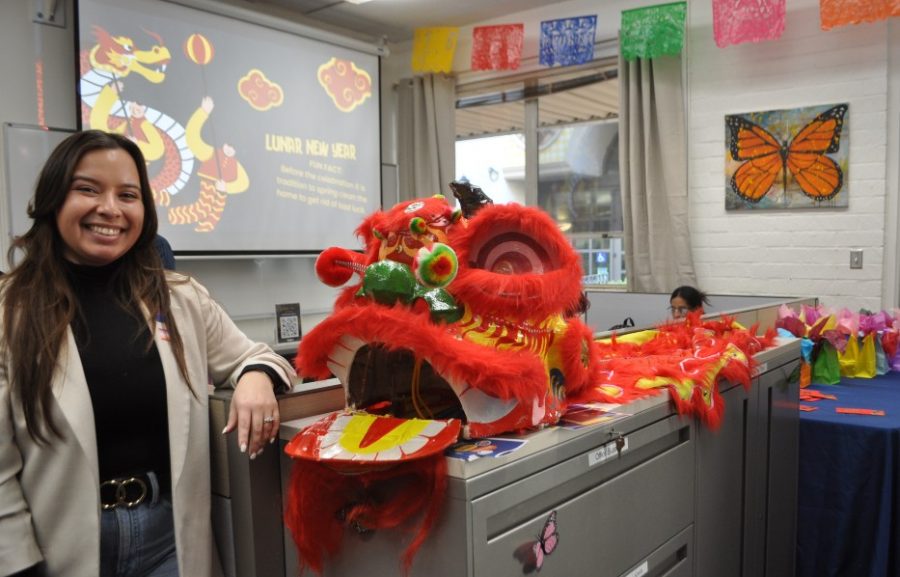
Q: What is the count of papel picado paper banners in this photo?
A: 6